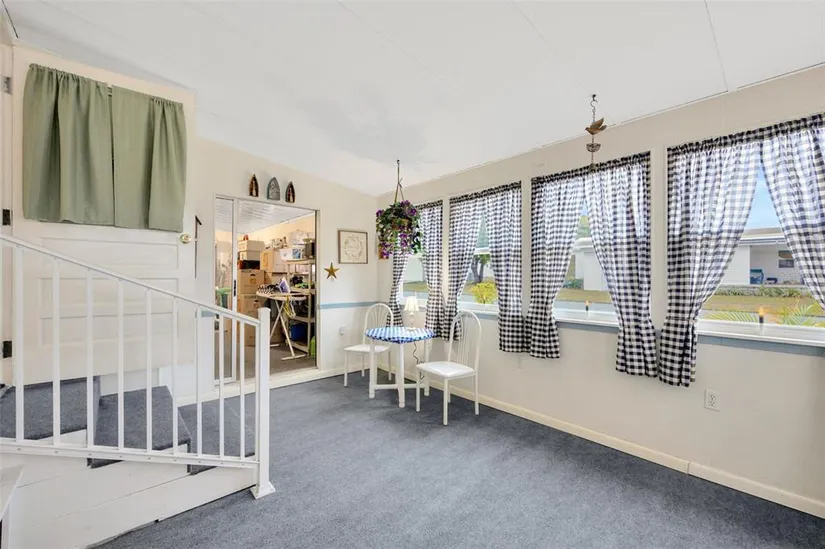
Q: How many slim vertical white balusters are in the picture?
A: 9